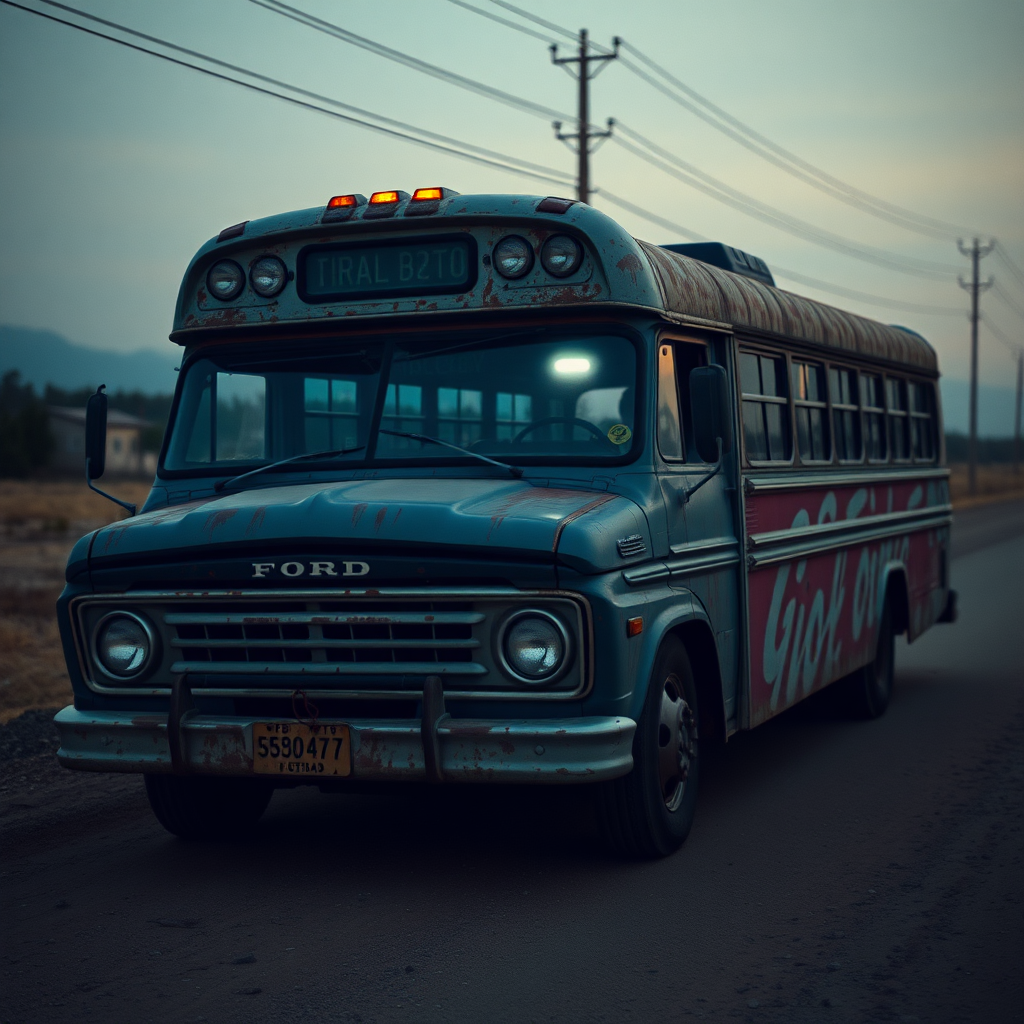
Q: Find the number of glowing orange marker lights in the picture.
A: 3